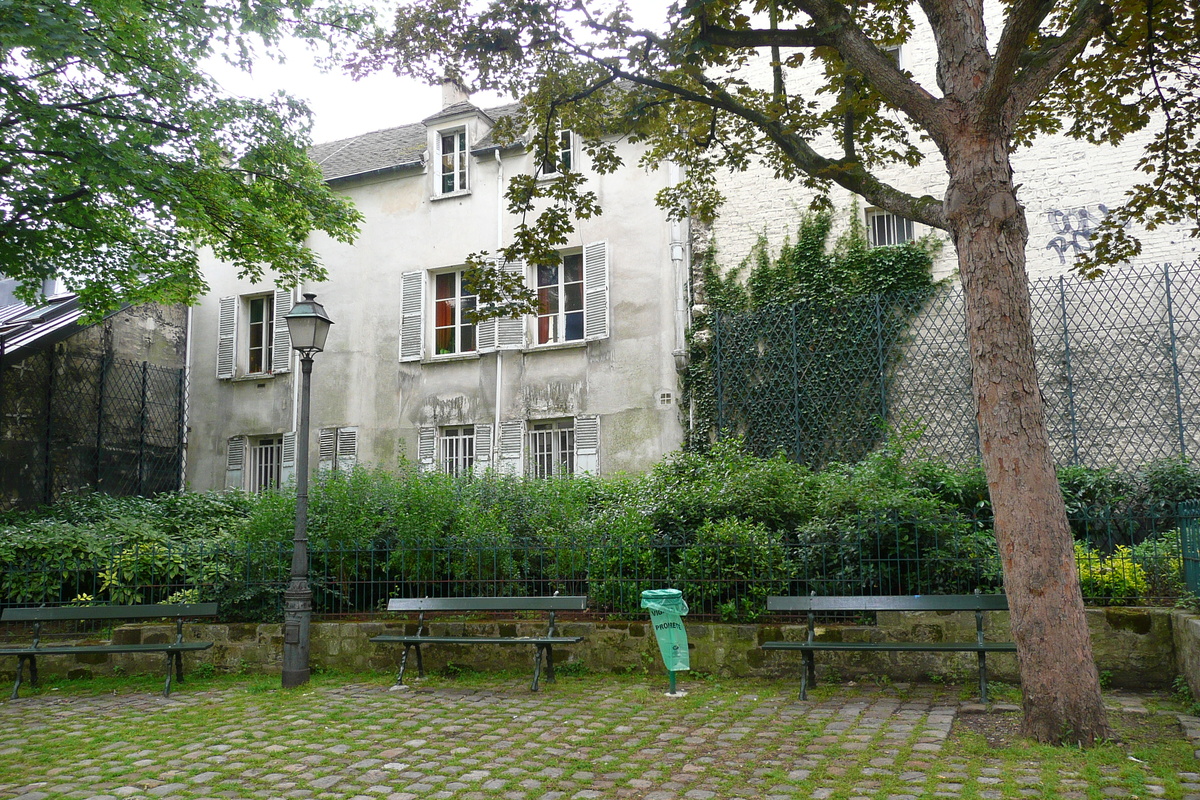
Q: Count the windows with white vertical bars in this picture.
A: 4